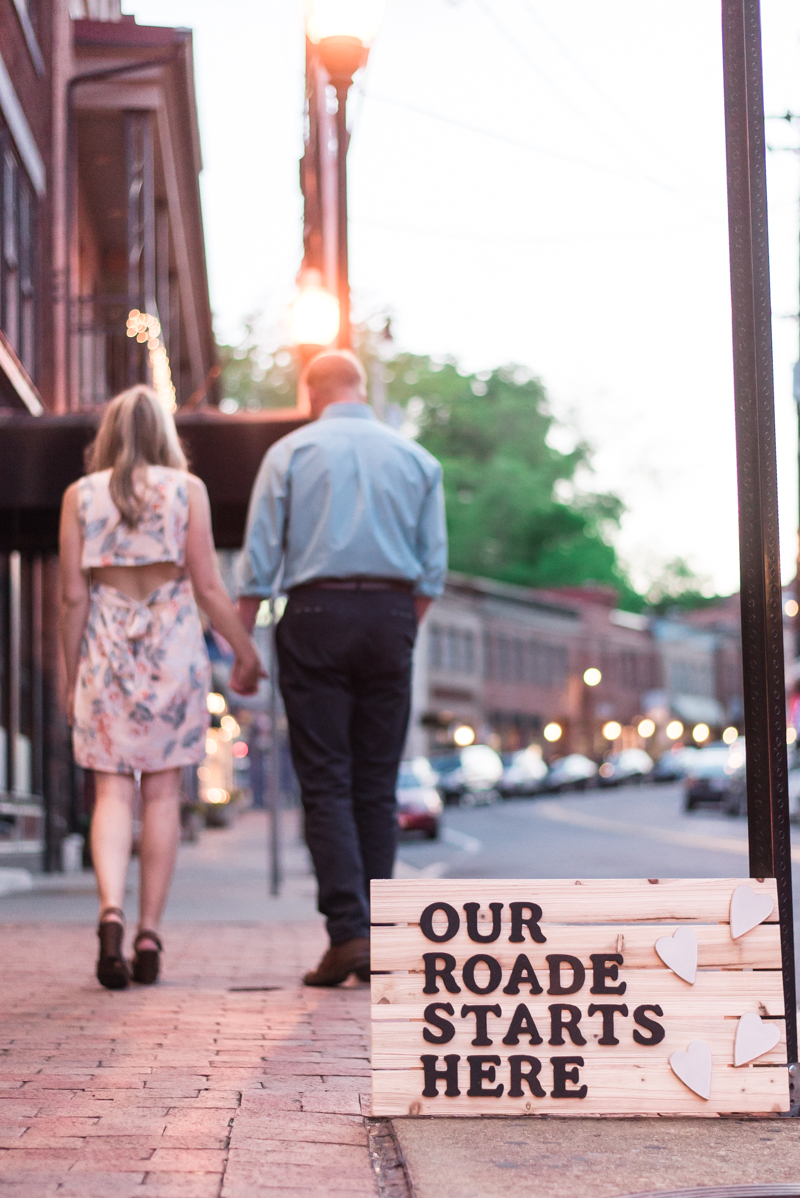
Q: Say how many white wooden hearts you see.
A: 4